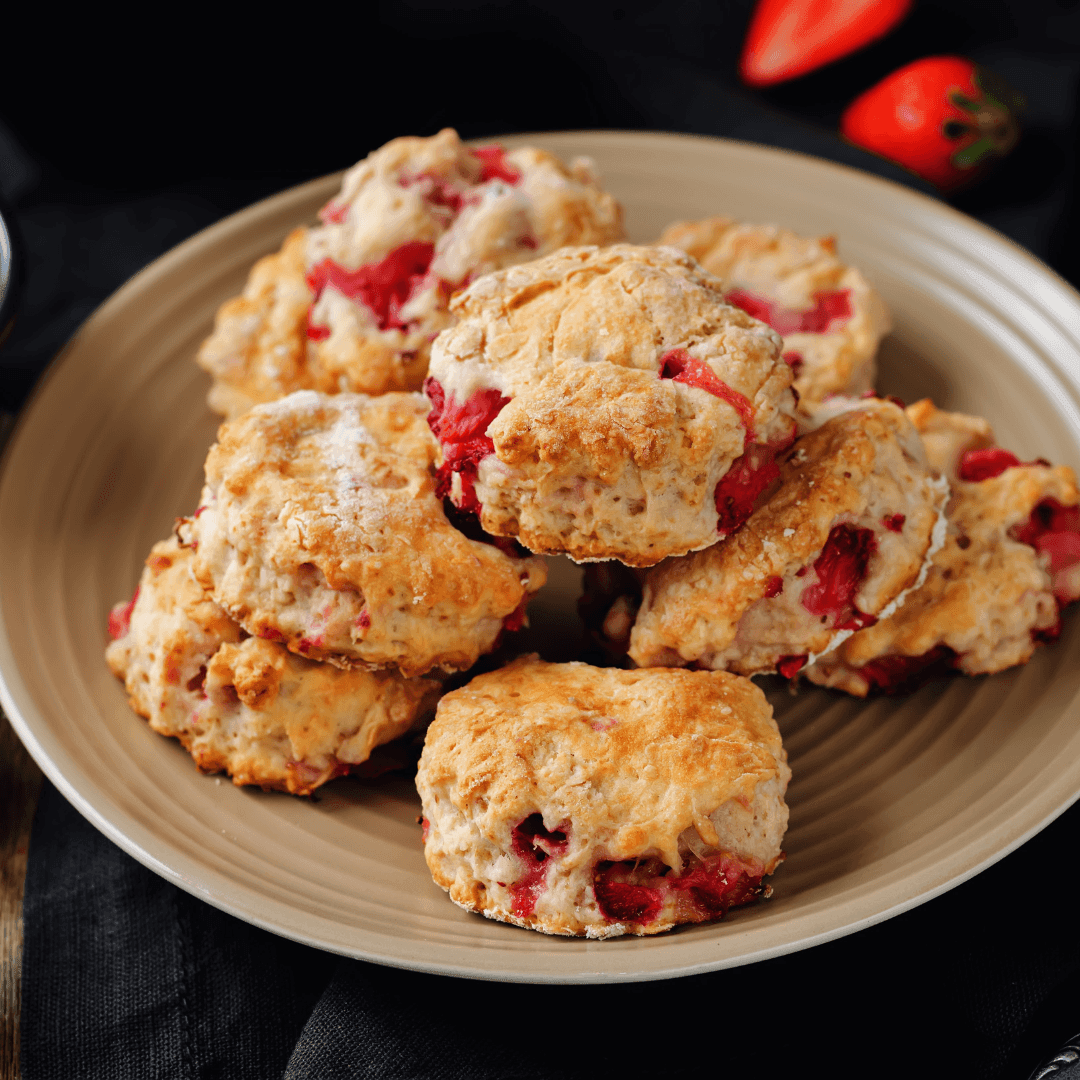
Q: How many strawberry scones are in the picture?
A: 8